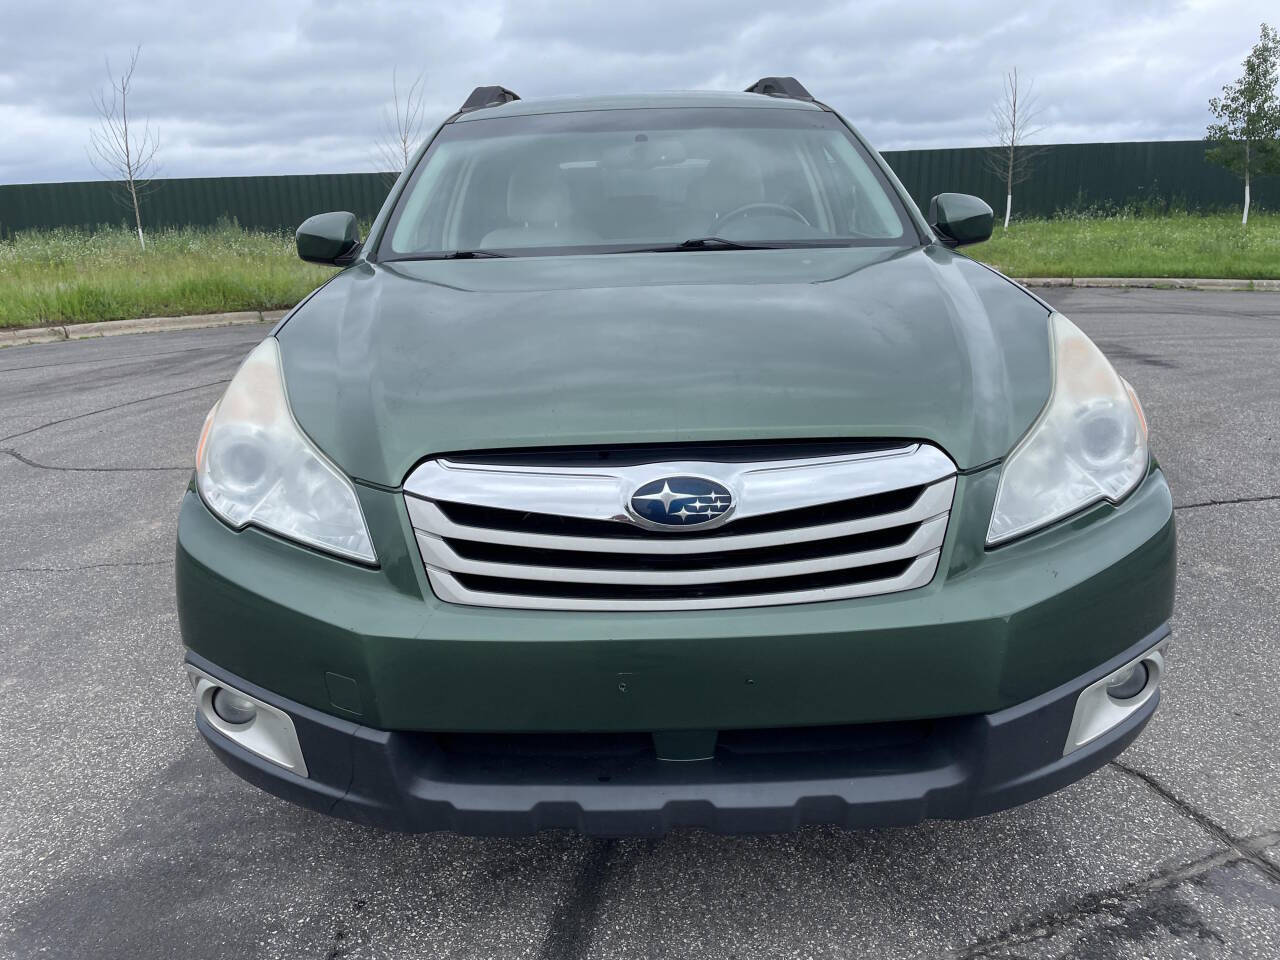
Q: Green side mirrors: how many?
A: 2